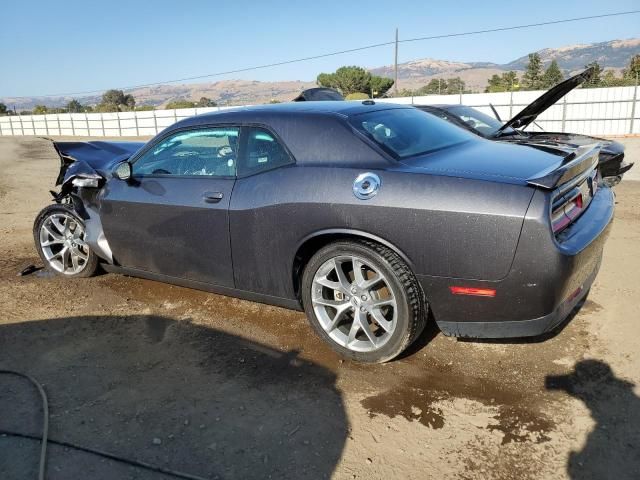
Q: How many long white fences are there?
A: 1